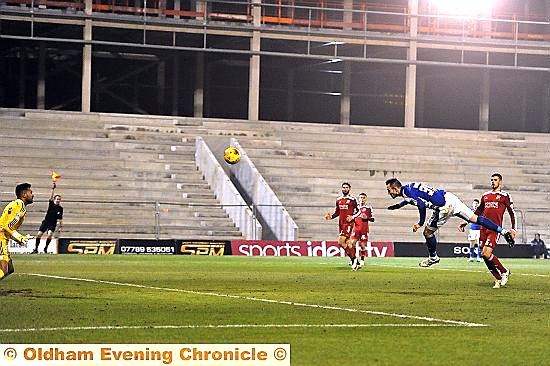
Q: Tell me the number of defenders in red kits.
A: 3